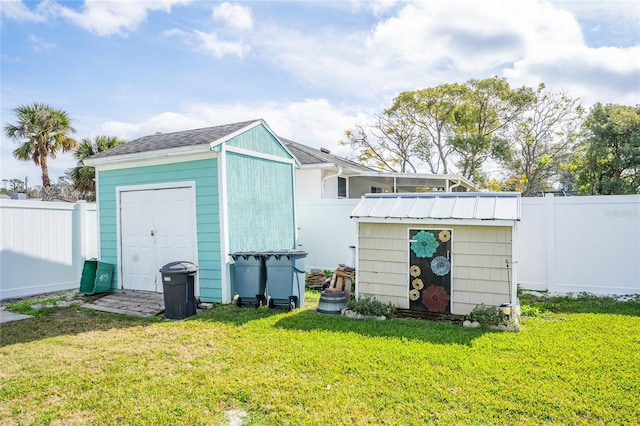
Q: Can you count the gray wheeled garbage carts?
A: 2